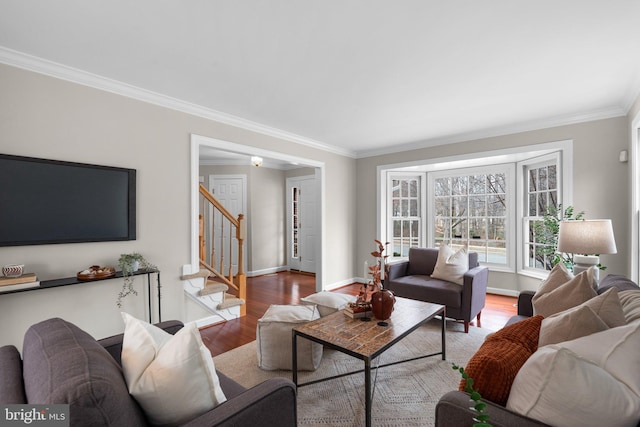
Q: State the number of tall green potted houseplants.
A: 1